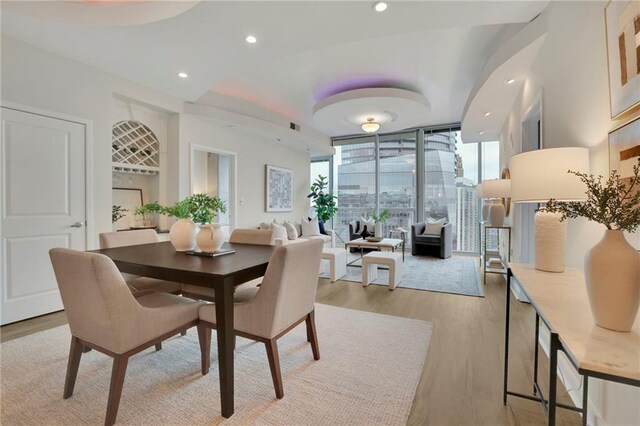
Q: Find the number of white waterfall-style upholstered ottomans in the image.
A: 2